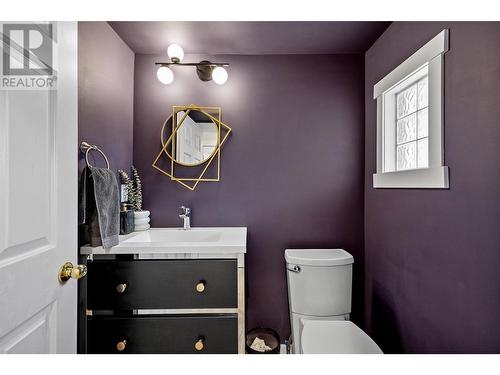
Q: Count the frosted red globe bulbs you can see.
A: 0